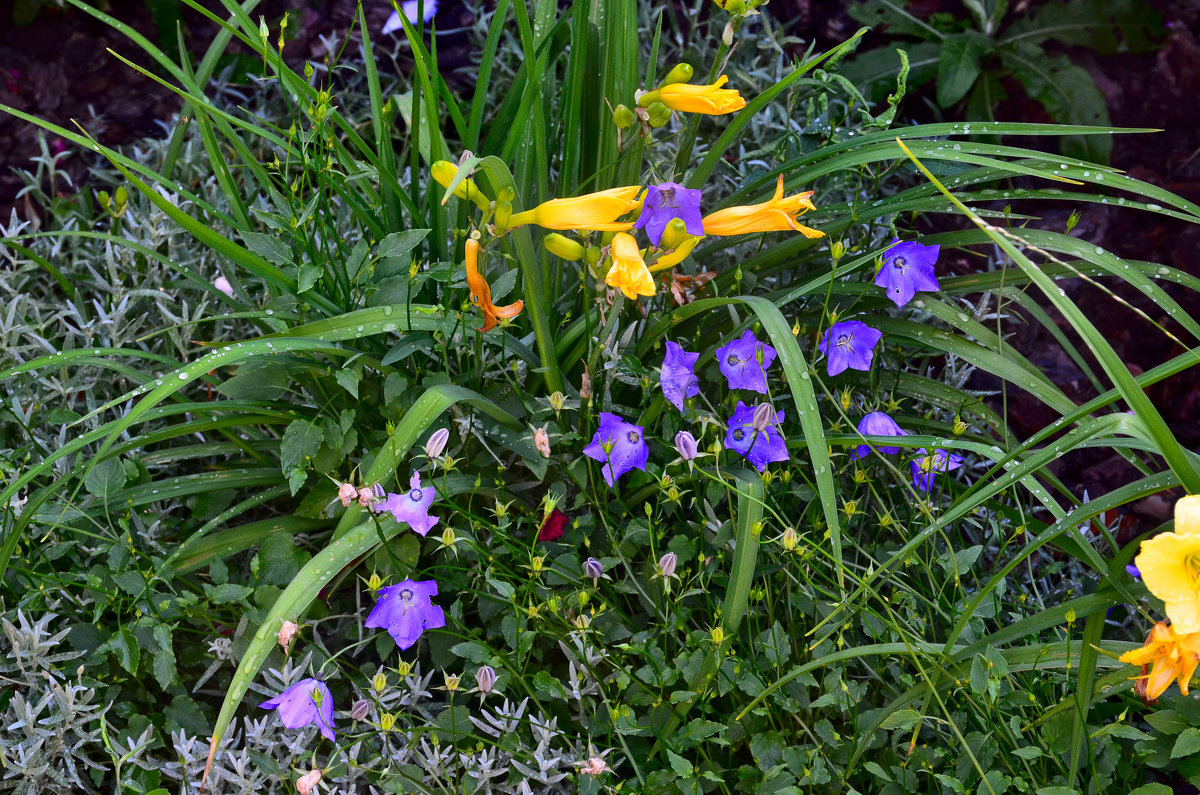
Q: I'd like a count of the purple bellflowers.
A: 12